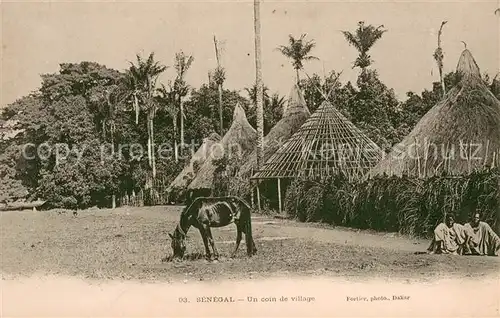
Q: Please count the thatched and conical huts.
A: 5